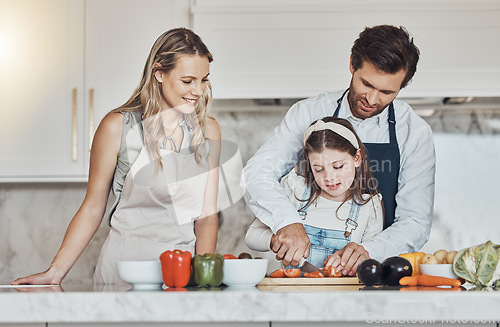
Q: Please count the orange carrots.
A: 2